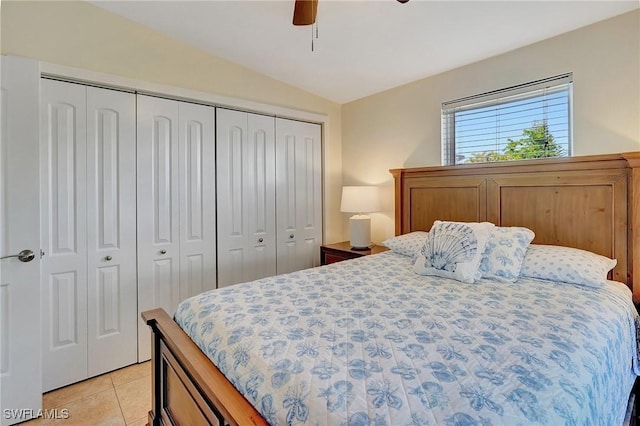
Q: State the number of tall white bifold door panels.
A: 8